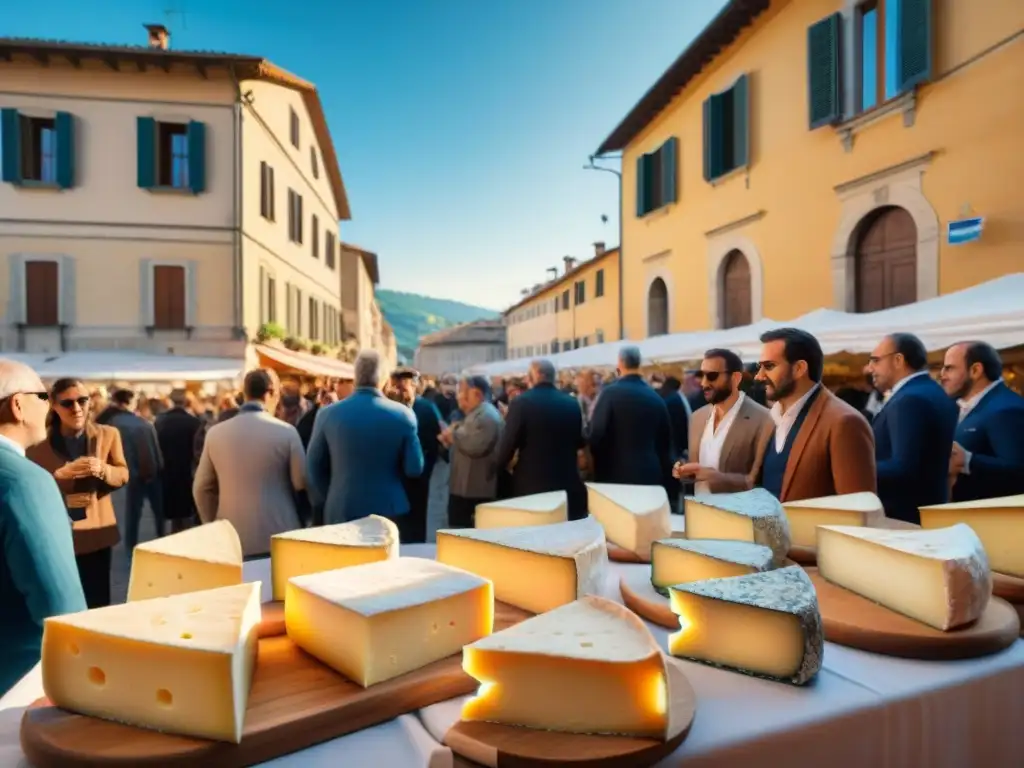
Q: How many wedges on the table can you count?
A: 13